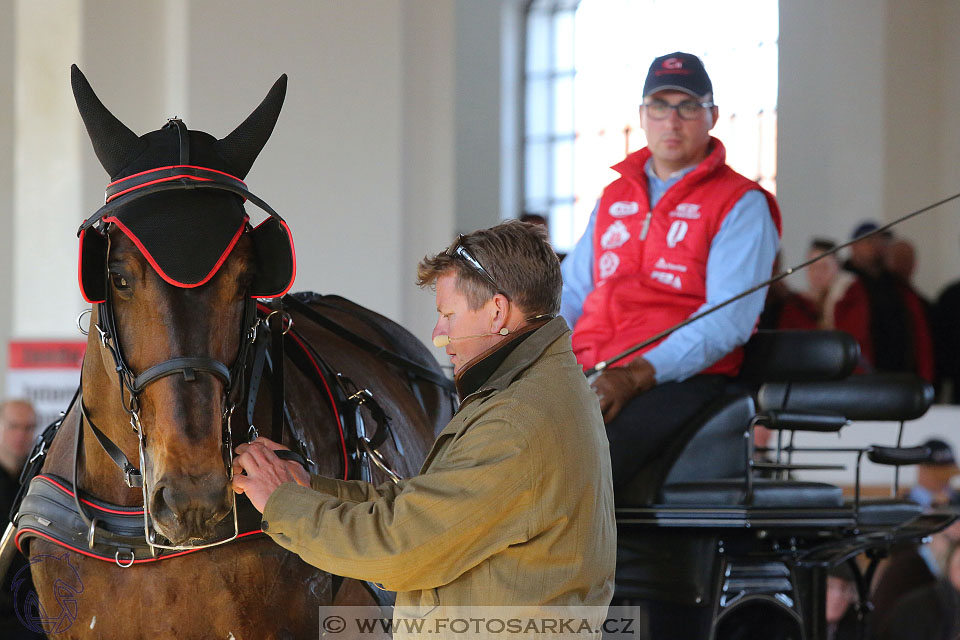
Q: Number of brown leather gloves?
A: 1